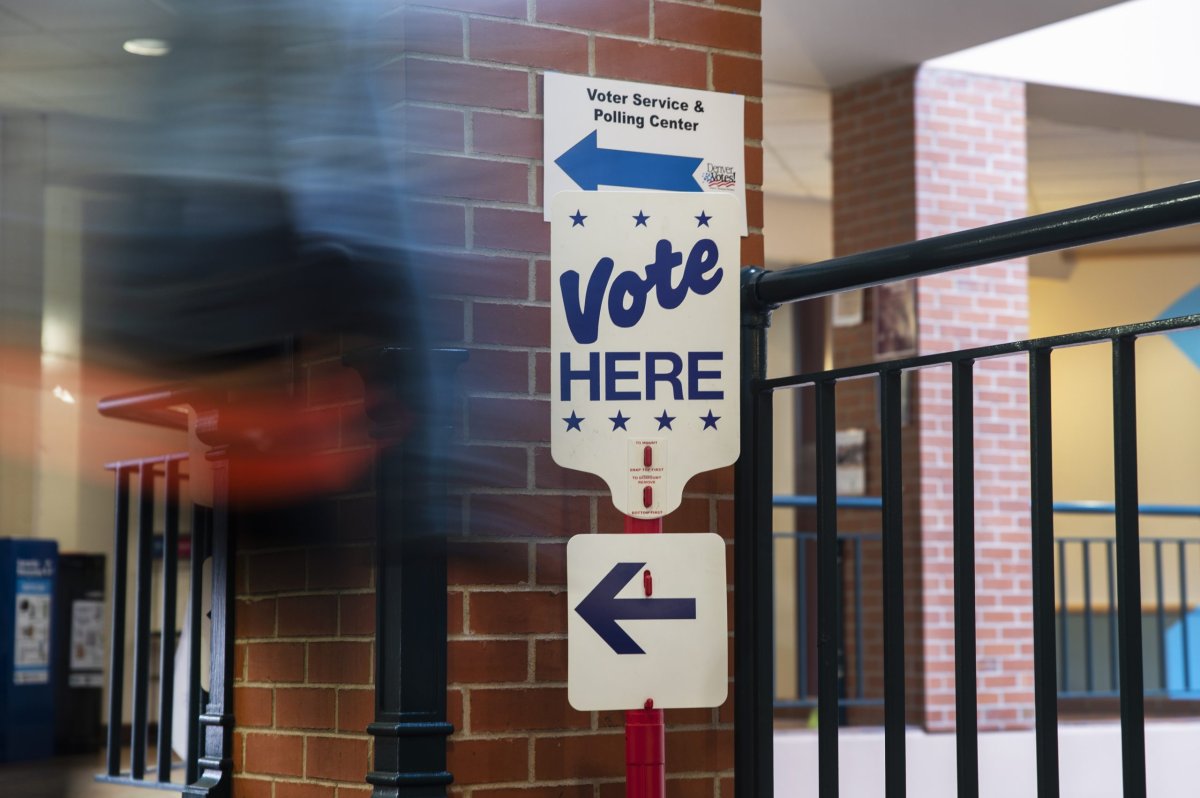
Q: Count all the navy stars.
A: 7